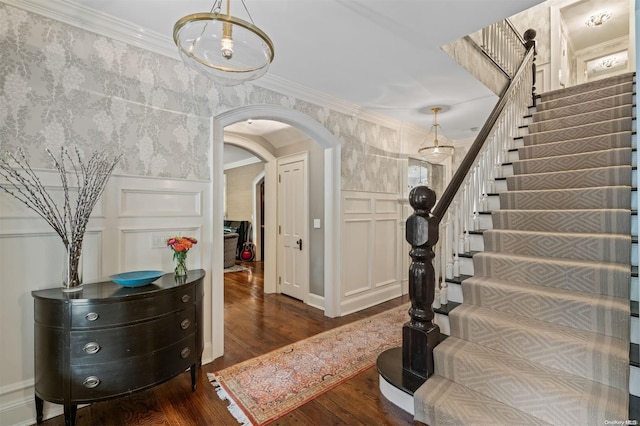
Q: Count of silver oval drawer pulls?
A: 6